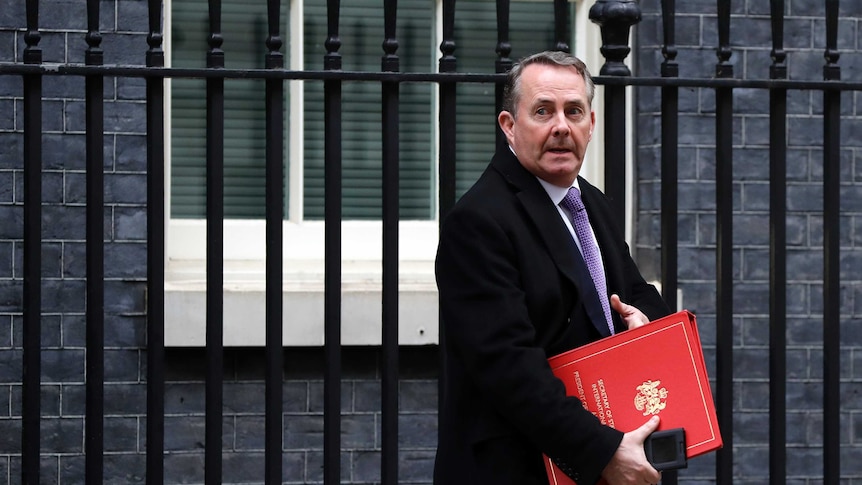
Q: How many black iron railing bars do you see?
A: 15